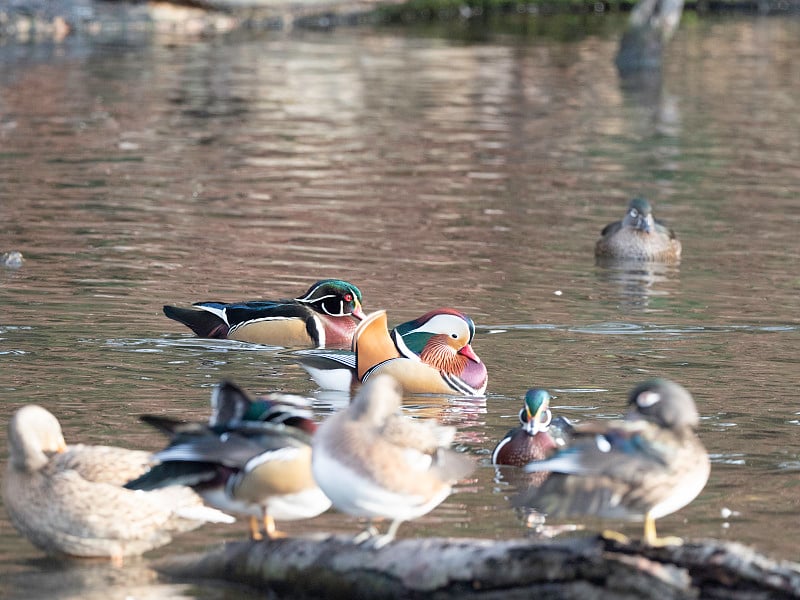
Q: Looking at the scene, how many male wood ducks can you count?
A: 3